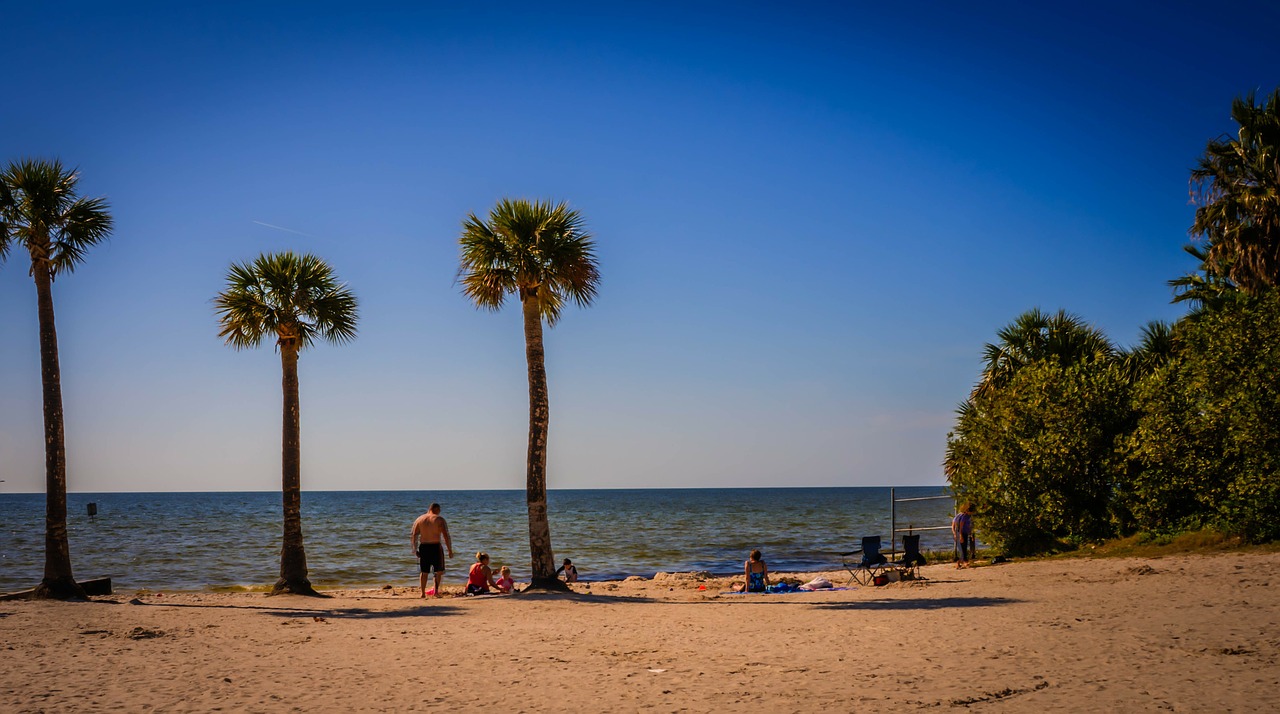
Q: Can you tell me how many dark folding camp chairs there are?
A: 2